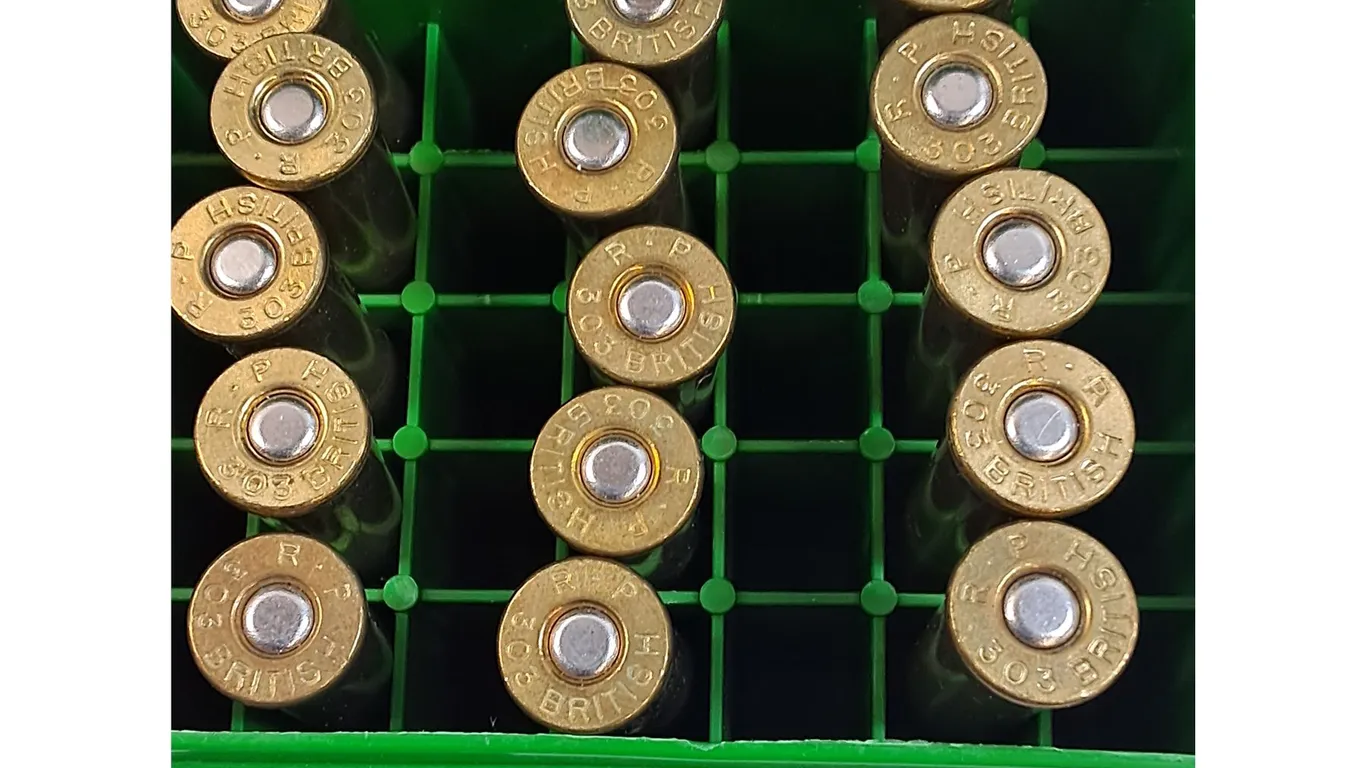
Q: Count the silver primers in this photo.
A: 14